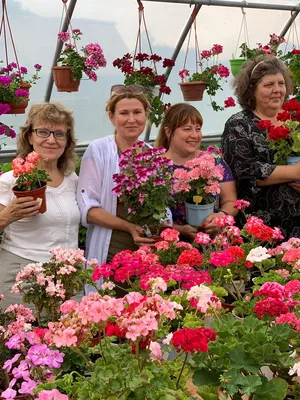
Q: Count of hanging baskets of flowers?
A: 6